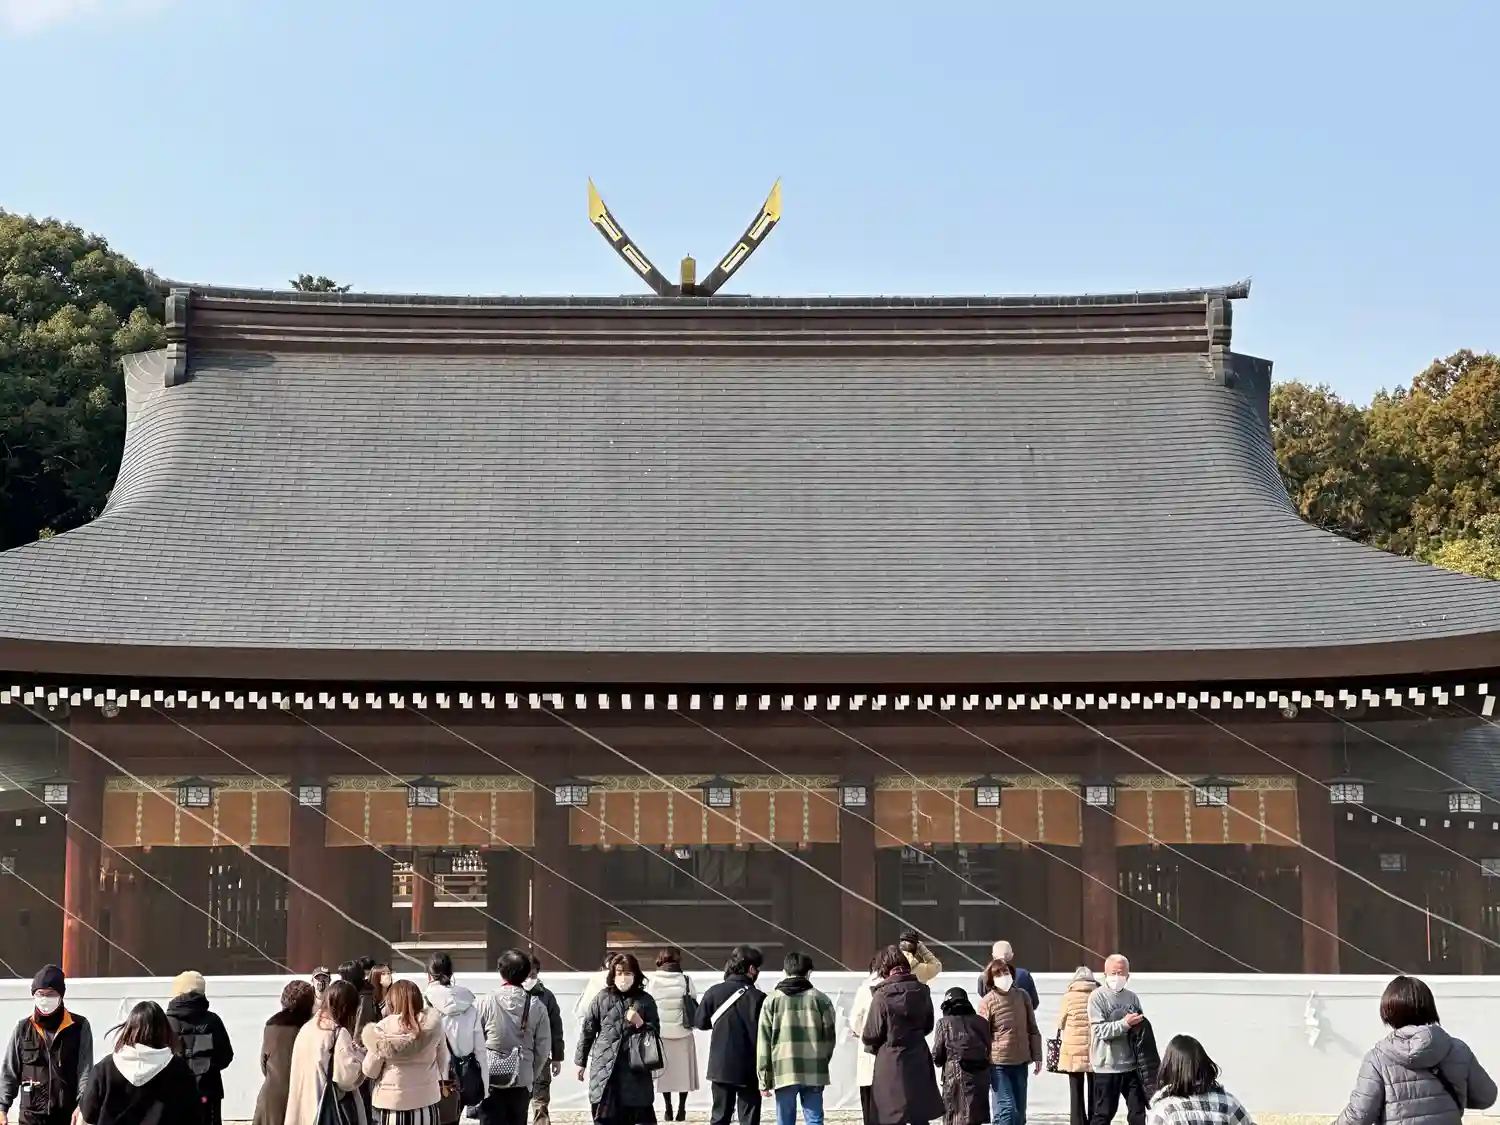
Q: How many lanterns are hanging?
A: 12